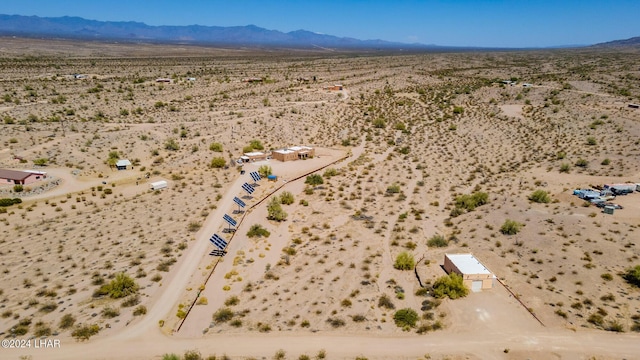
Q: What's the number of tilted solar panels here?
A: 5